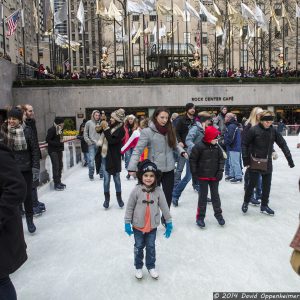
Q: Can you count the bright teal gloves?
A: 2